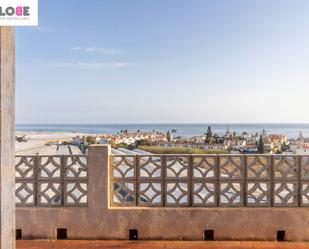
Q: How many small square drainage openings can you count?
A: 5